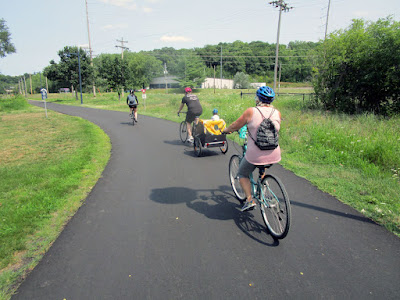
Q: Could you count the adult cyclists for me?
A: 3